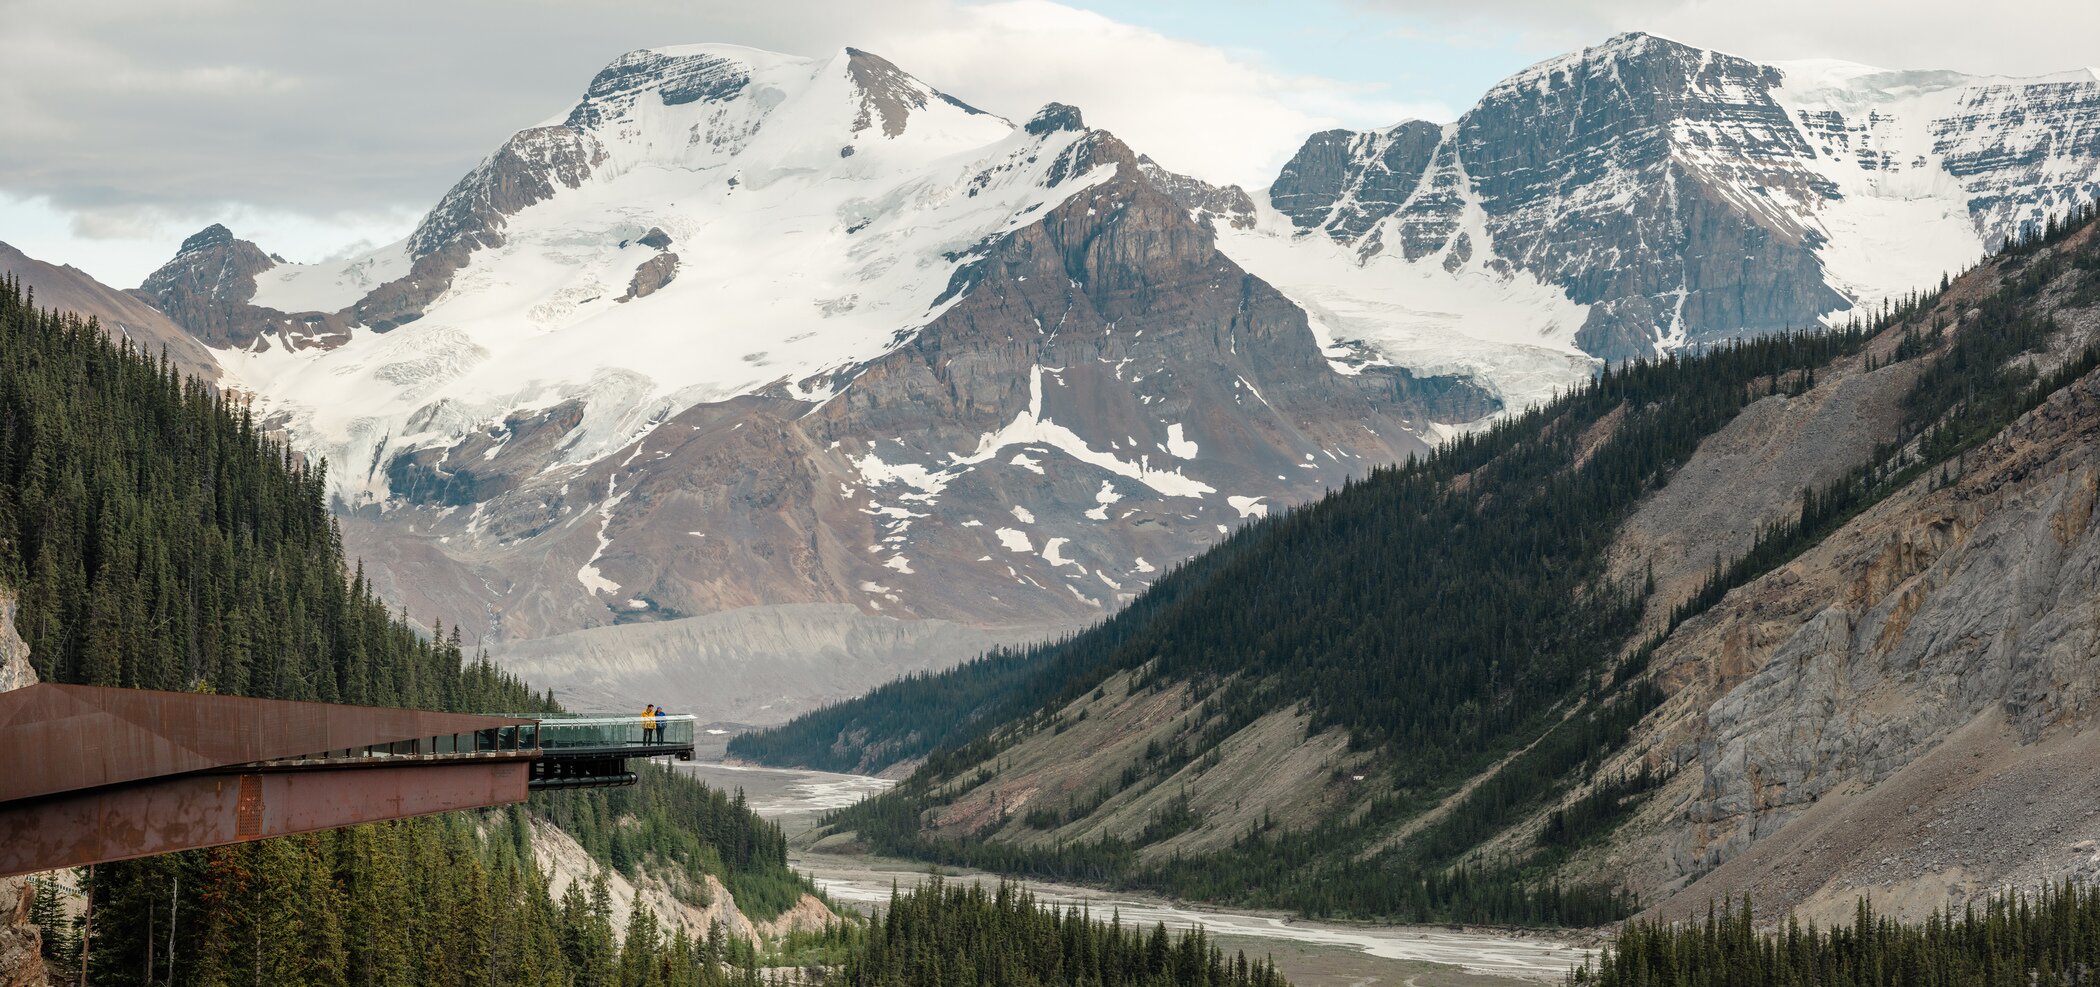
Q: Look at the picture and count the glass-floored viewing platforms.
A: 1